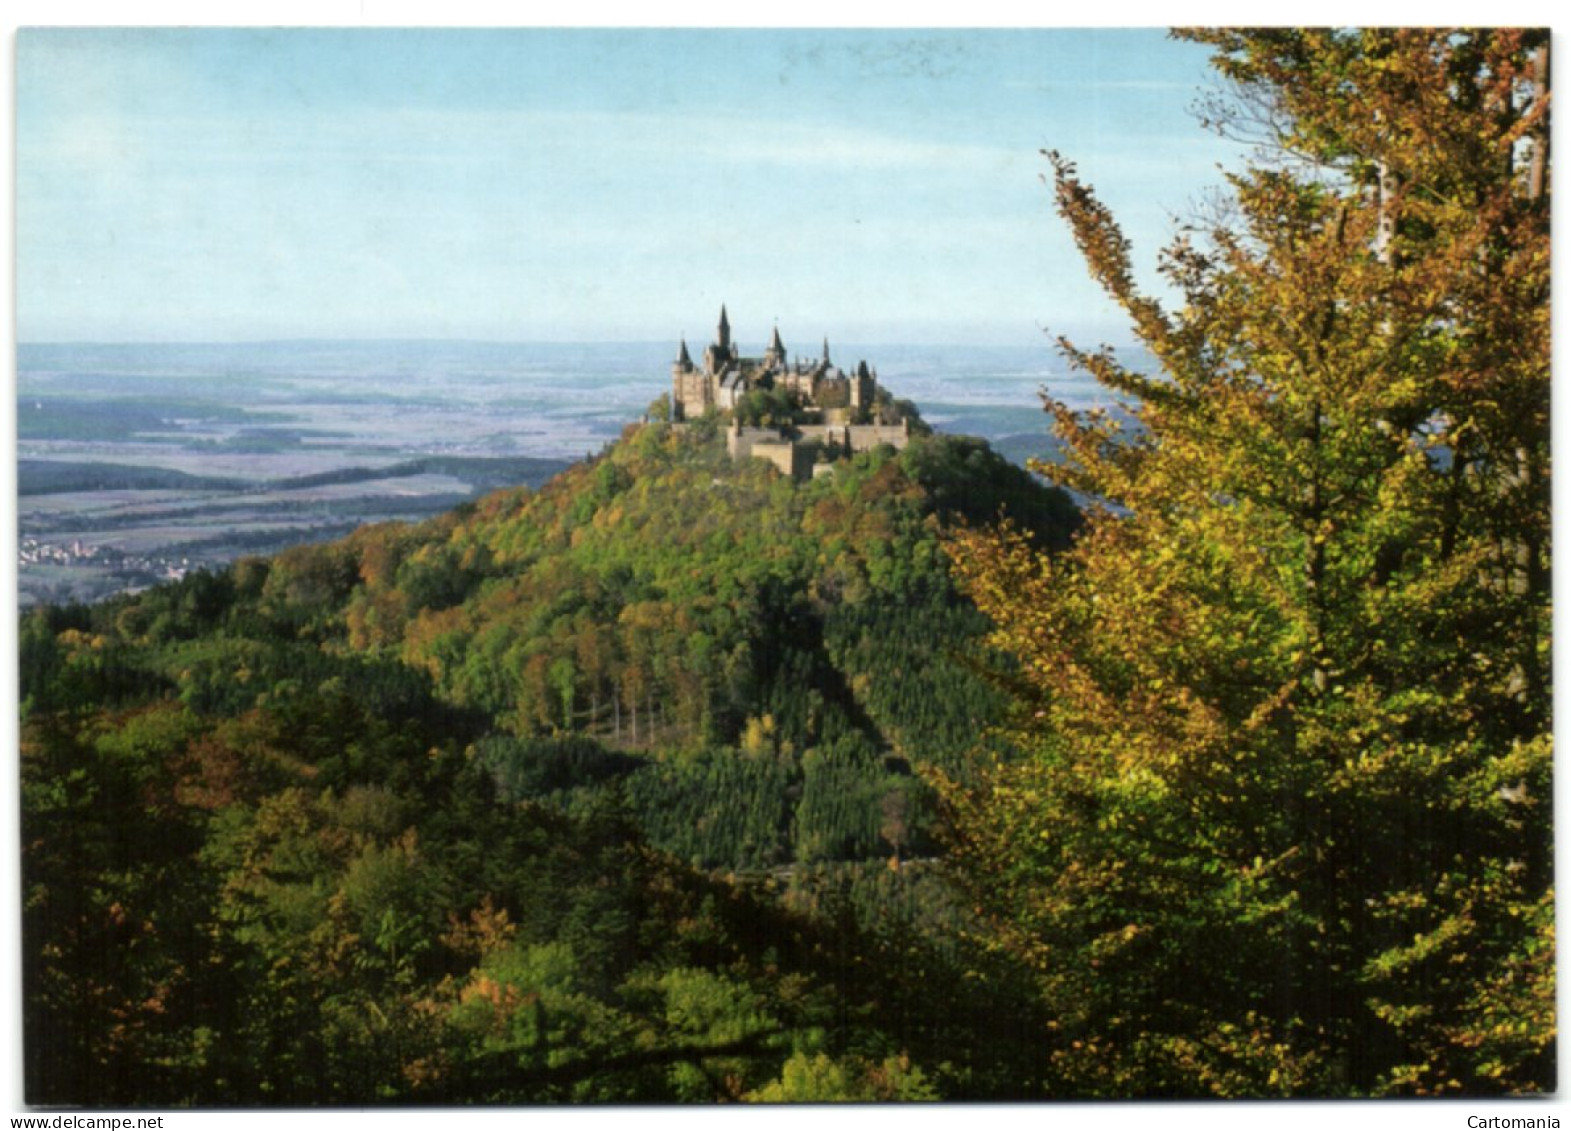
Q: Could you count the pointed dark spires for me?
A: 4